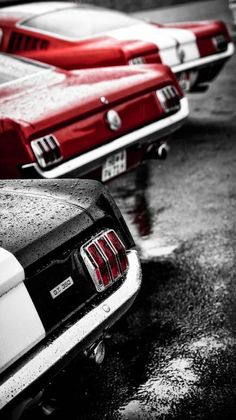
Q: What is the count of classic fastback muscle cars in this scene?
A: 3